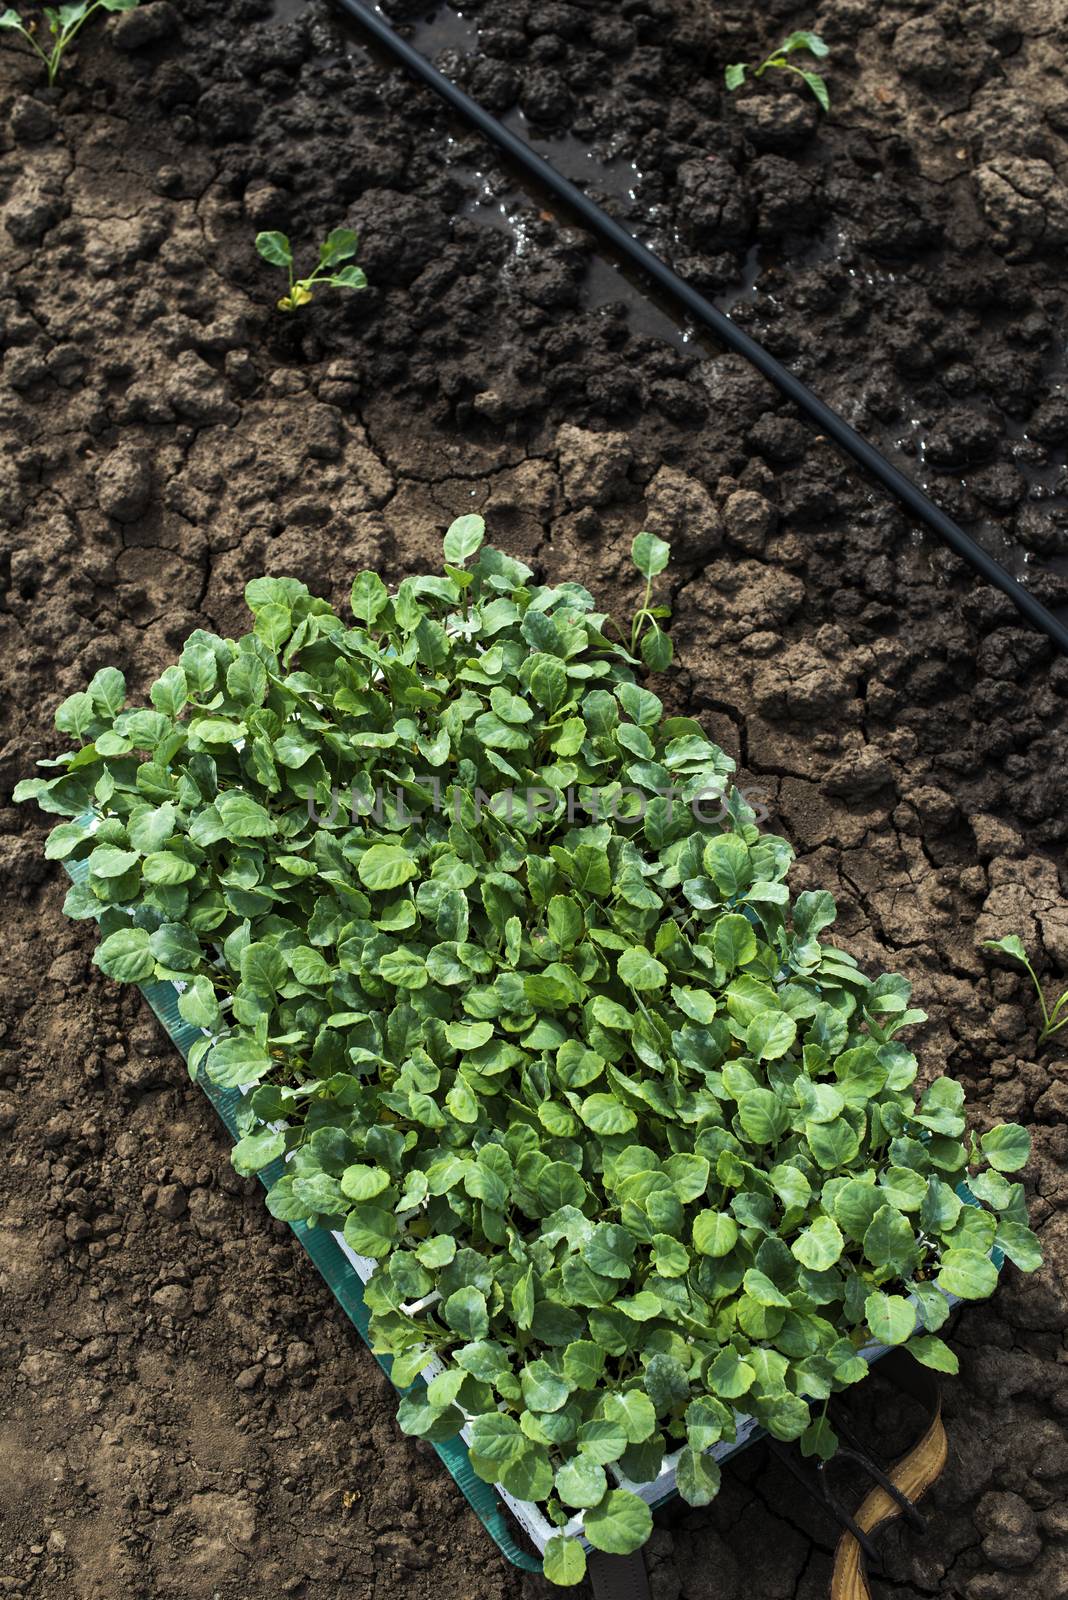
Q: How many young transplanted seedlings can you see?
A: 5